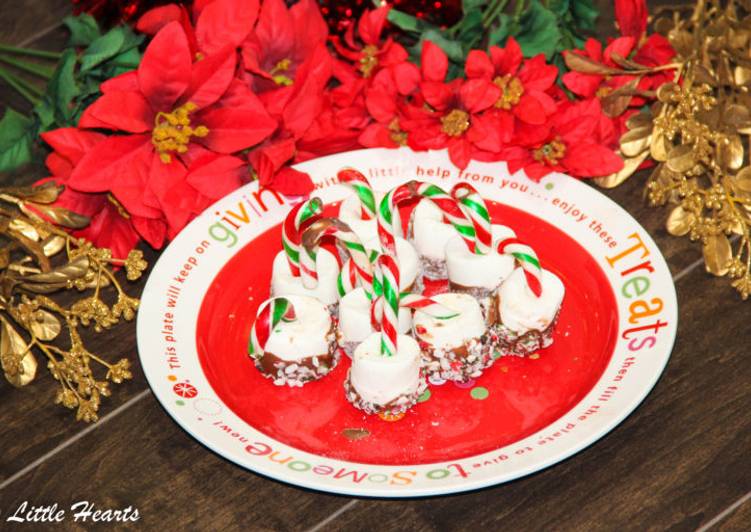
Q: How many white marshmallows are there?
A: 10